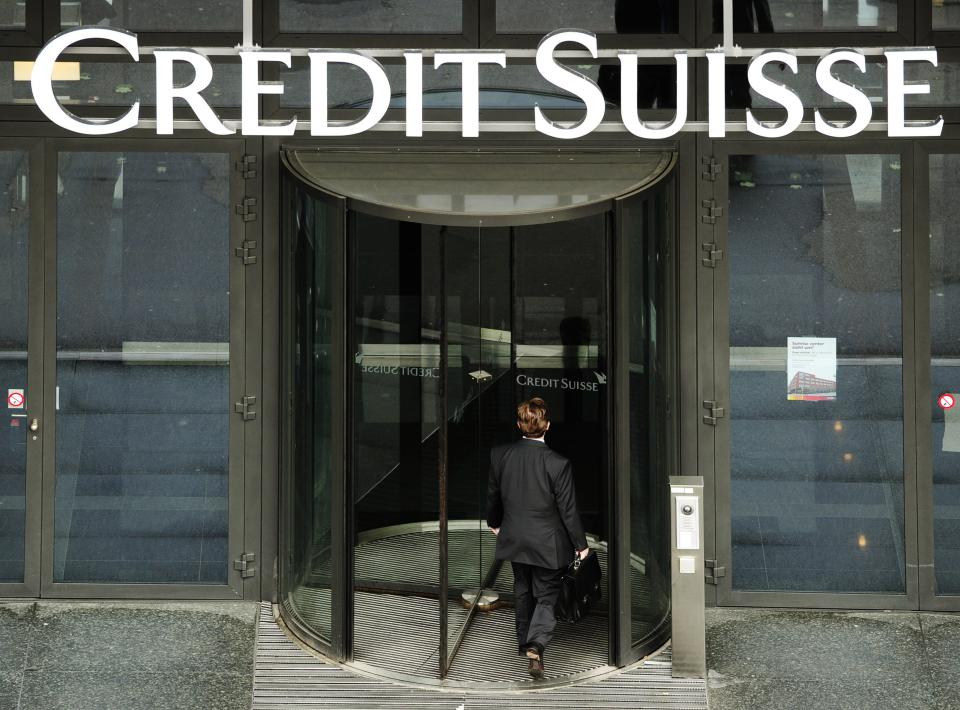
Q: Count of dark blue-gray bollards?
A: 0